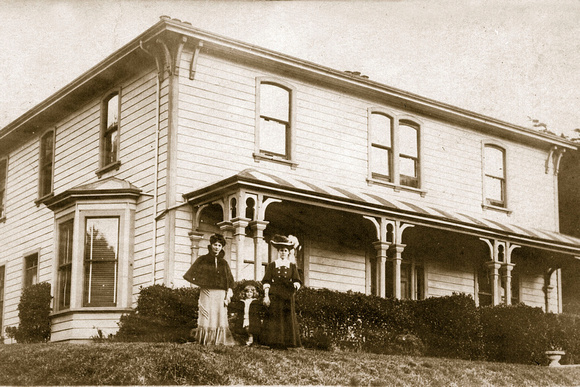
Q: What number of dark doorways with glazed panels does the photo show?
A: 1